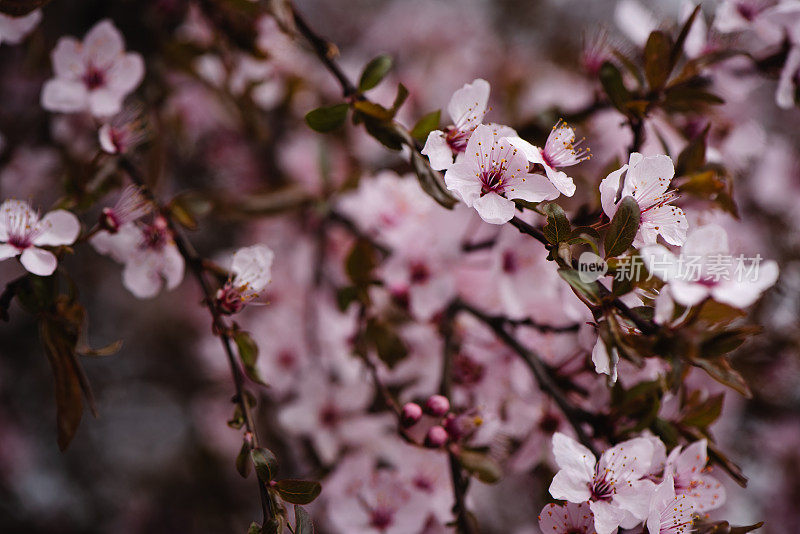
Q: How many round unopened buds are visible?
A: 3